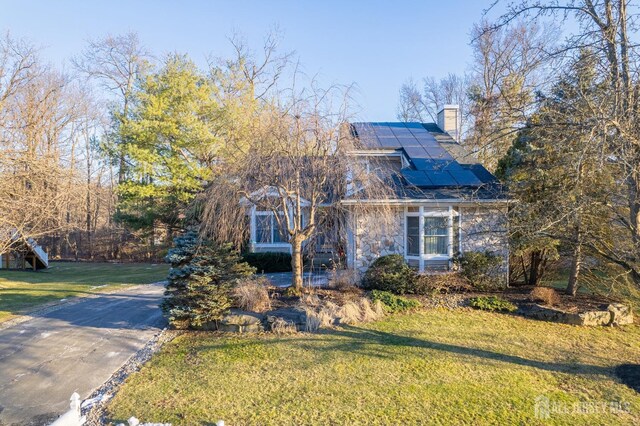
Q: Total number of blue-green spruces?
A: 1